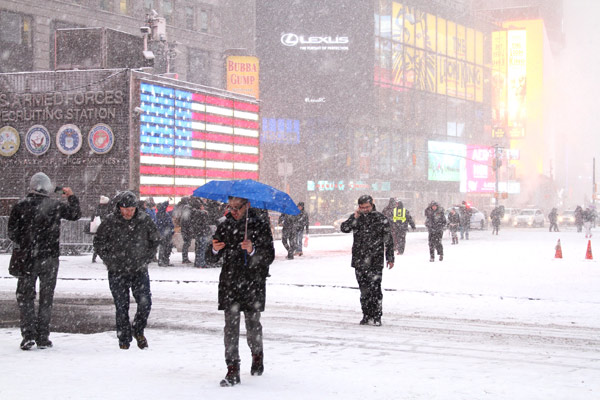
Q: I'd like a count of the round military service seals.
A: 4